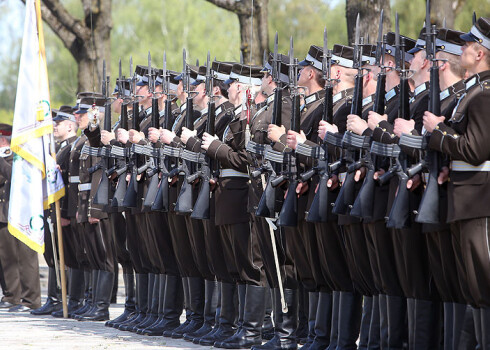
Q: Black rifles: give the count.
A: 14